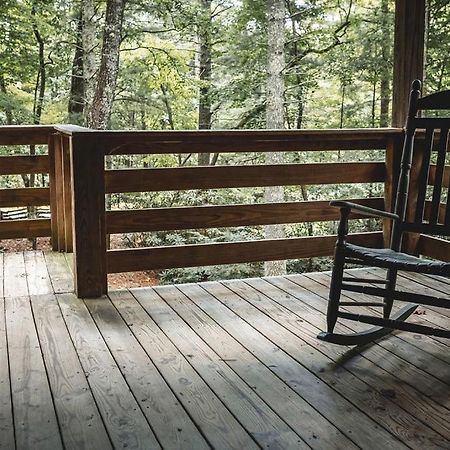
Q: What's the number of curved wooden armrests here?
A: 1